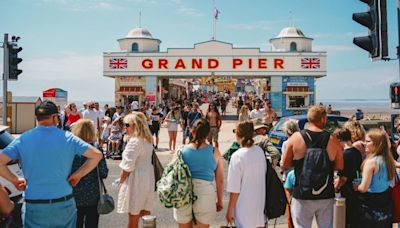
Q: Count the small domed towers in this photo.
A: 2